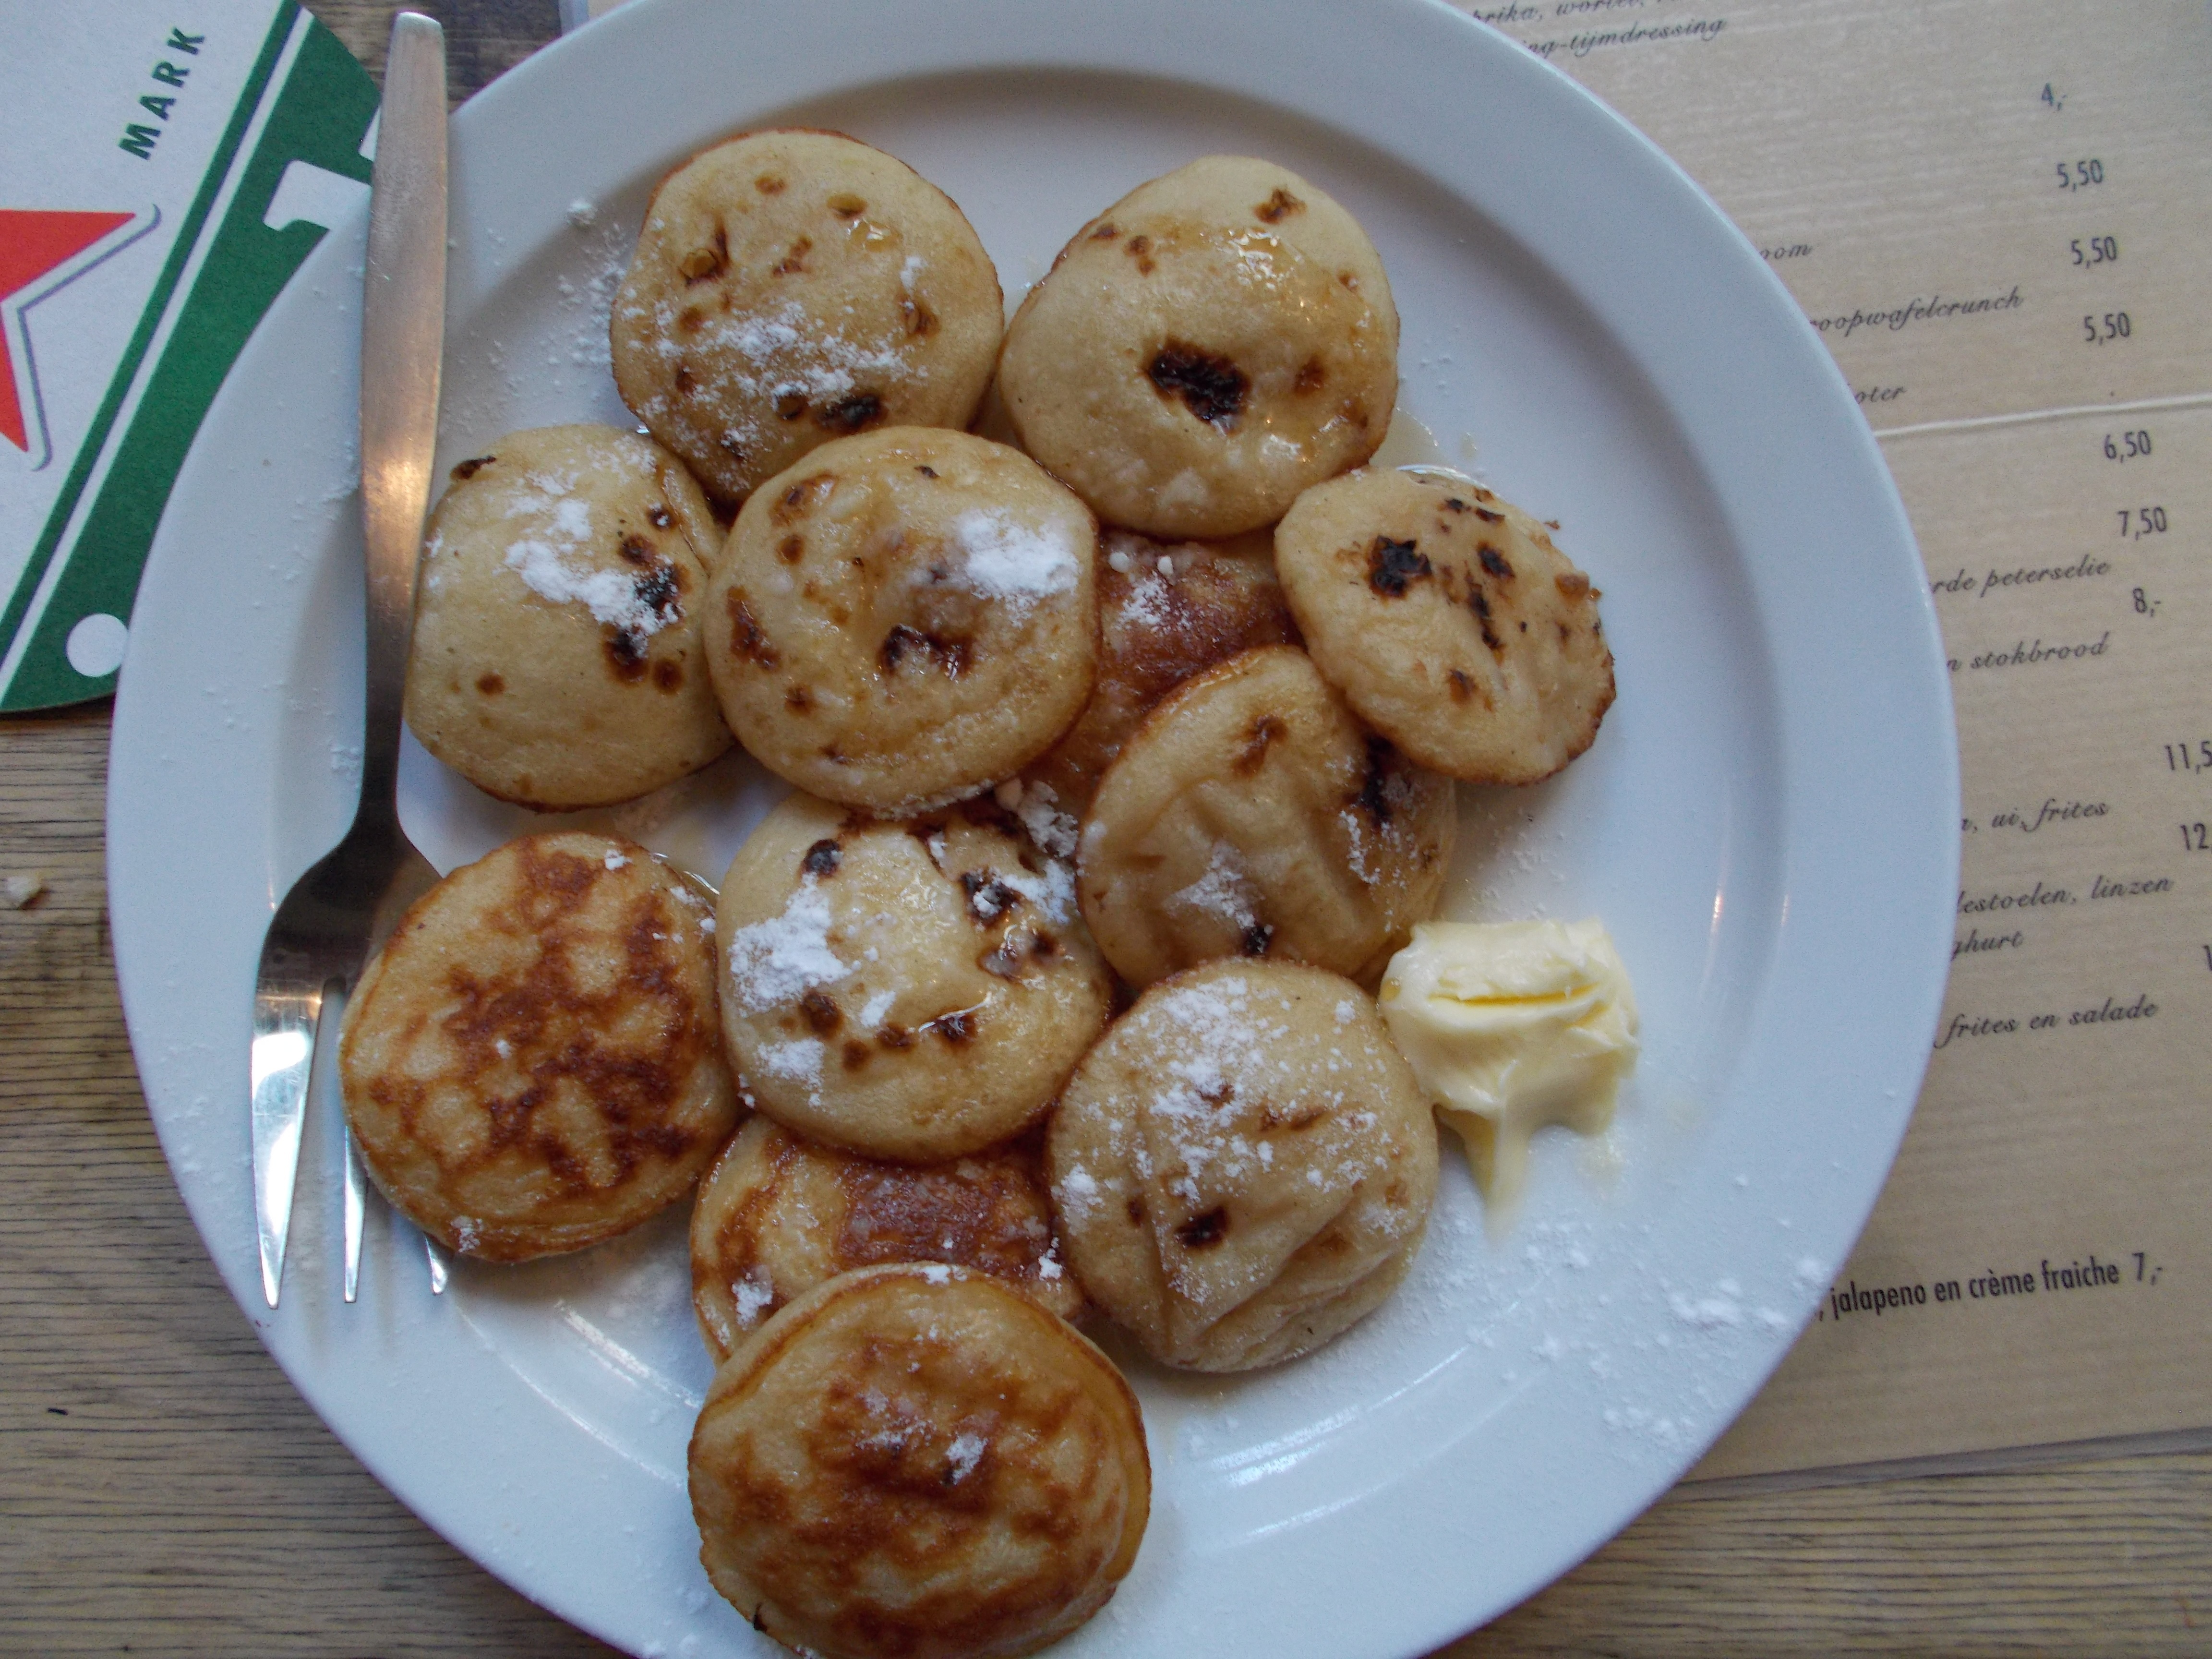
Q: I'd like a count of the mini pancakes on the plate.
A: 12